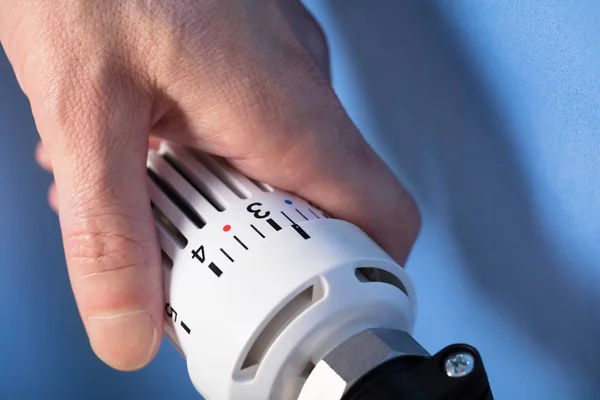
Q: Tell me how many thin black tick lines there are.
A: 6